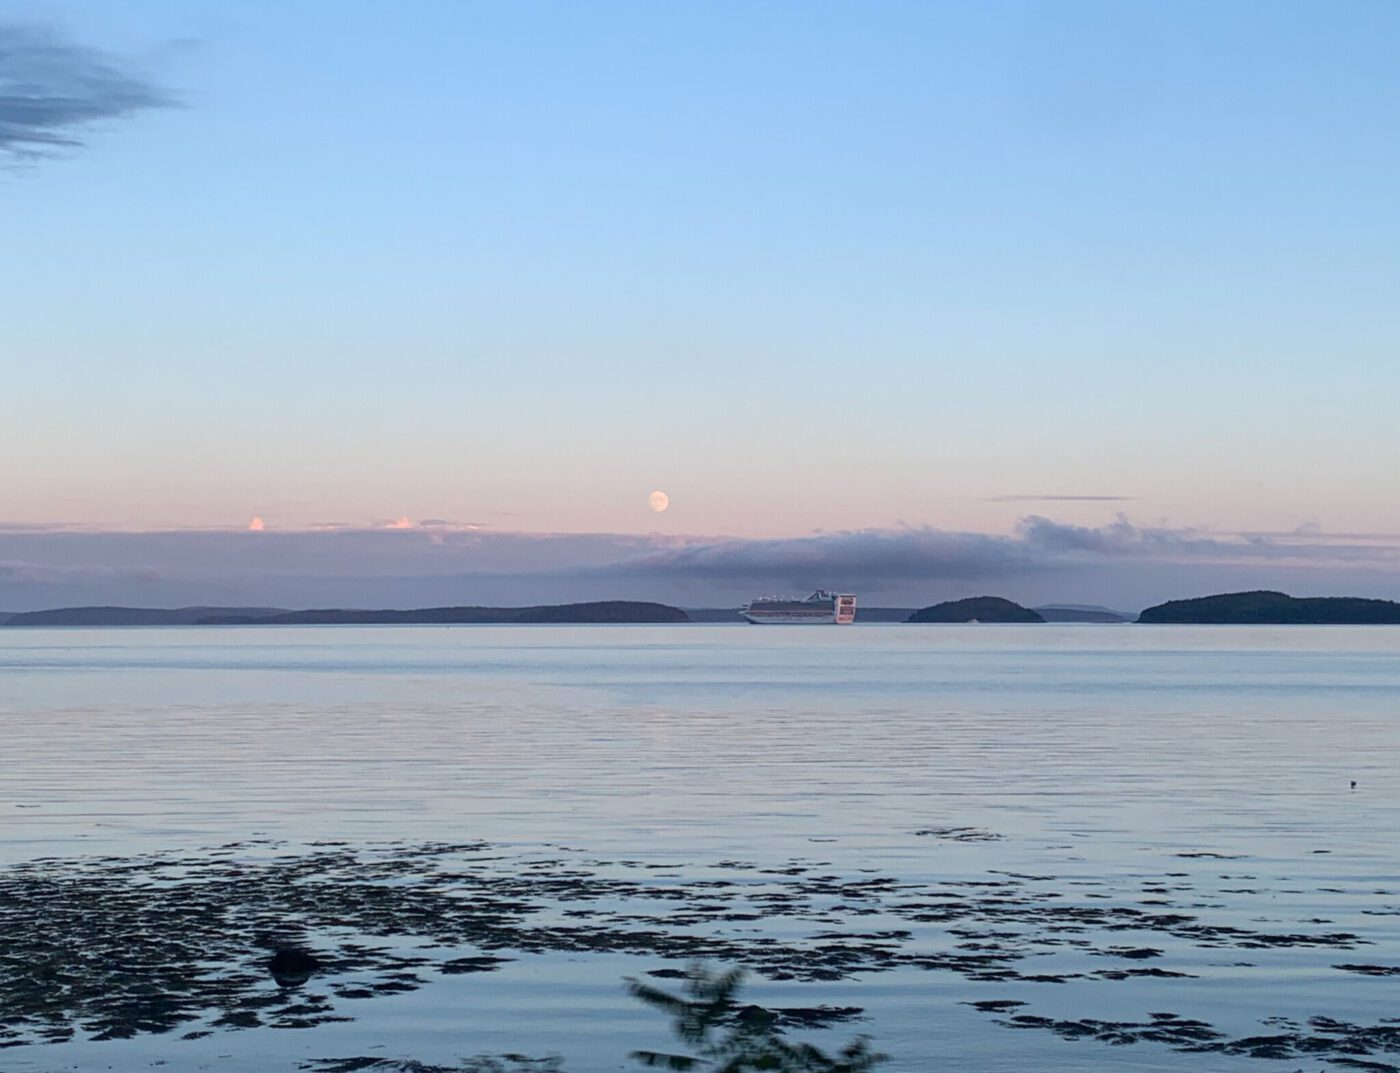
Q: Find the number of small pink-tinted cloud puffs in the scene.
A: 2